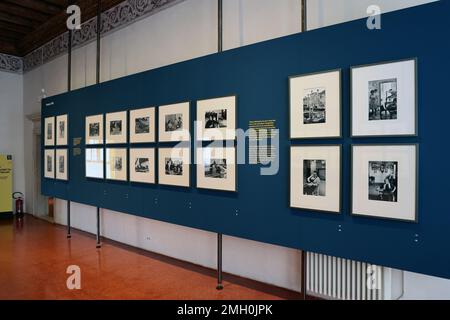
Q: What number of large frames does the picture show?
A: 4